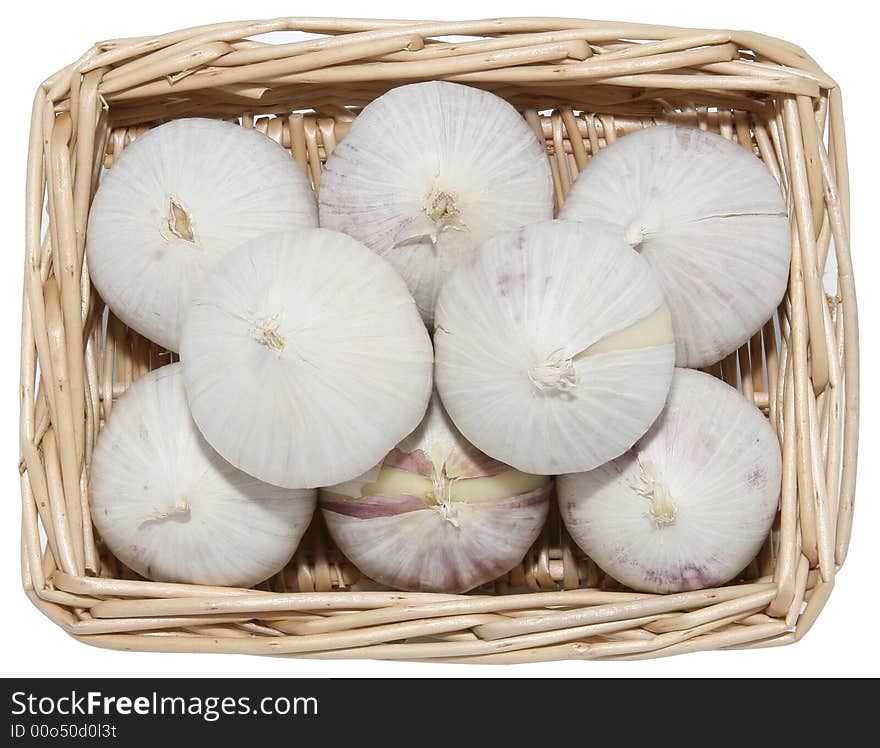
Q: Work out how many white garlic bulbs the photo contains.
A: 8